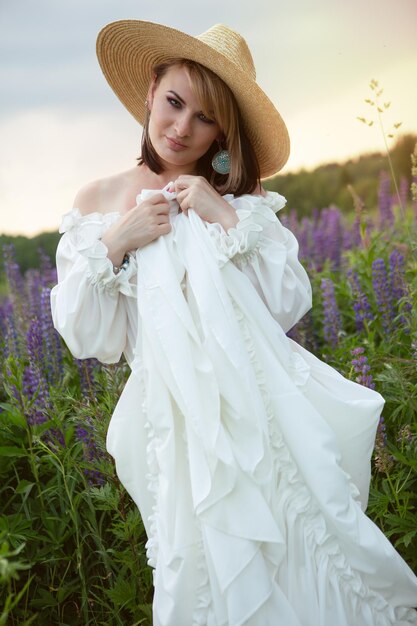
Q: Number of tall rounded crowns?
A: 1